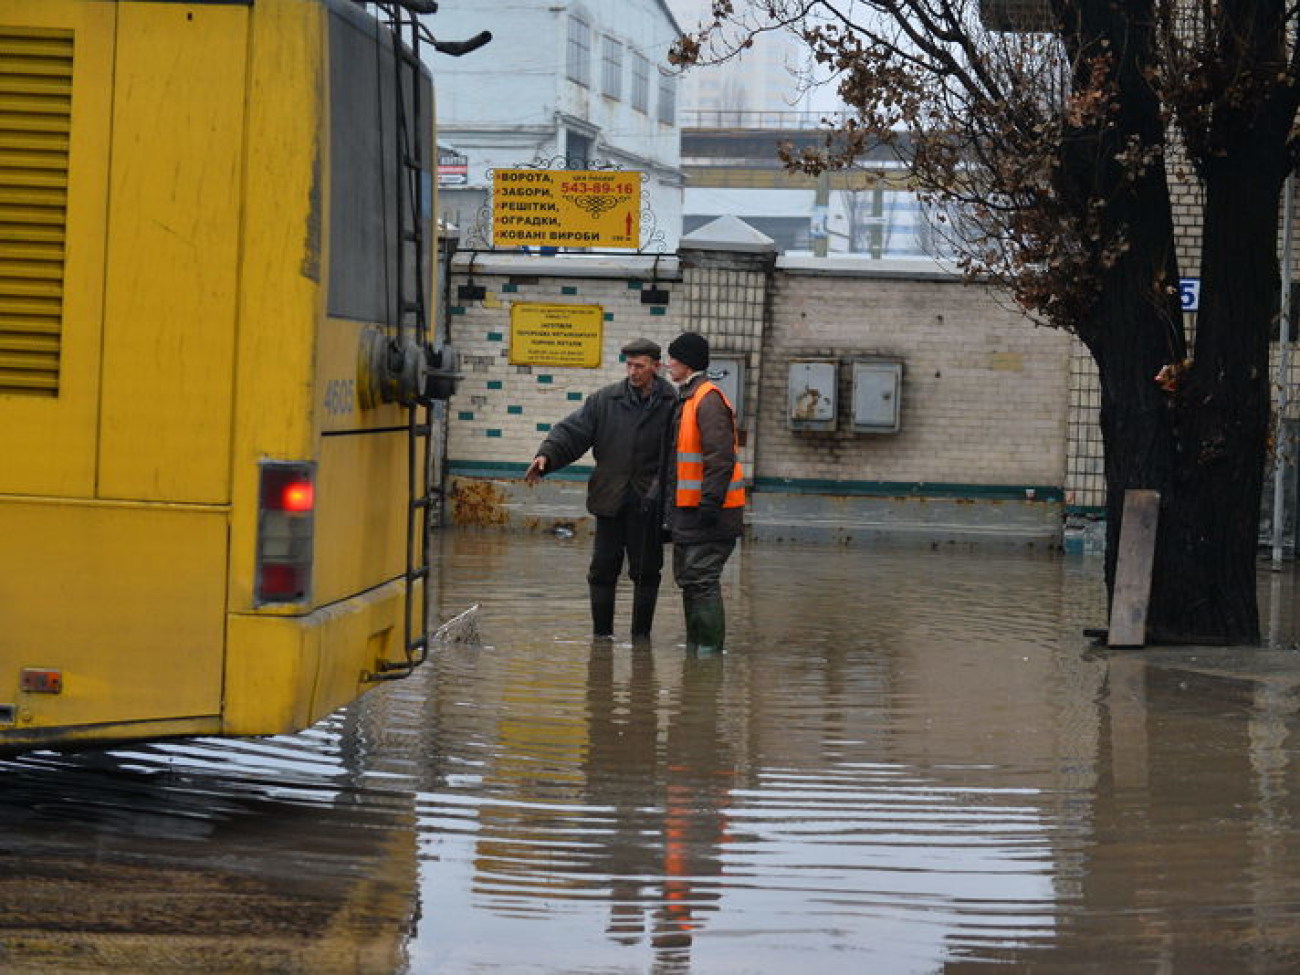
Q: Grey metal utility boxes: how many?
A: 3